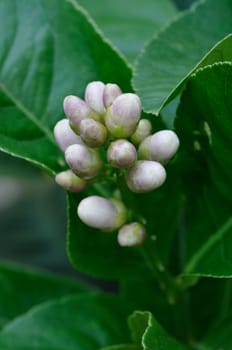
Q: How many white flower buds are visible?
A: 14